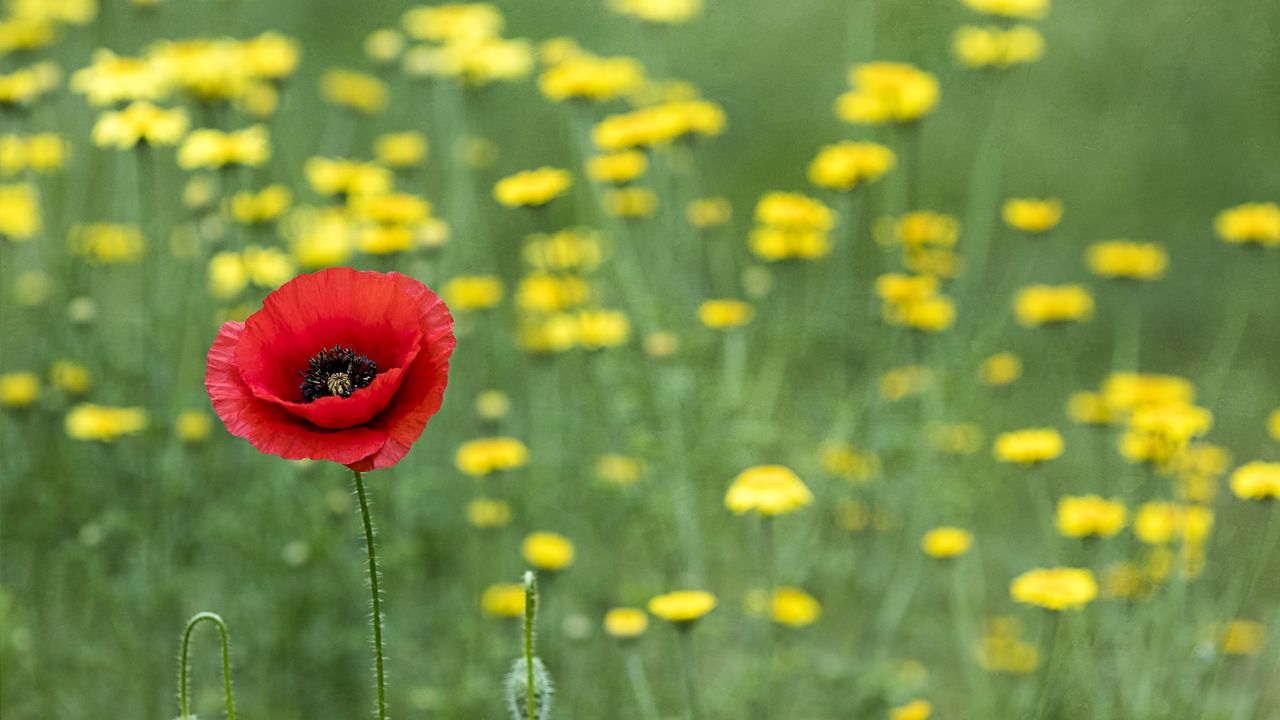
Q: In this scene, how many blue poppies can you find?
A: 0